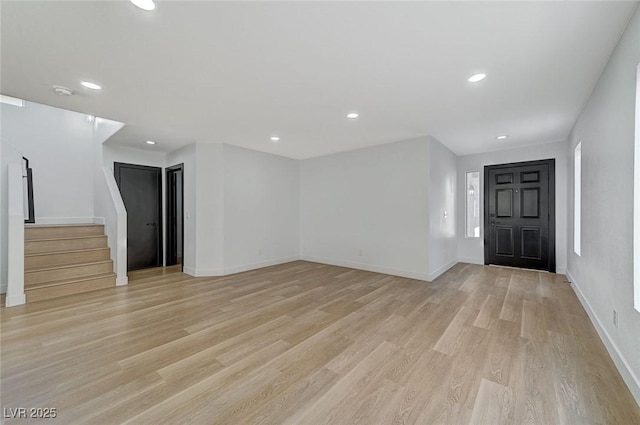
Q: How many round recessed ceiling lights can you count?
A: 7